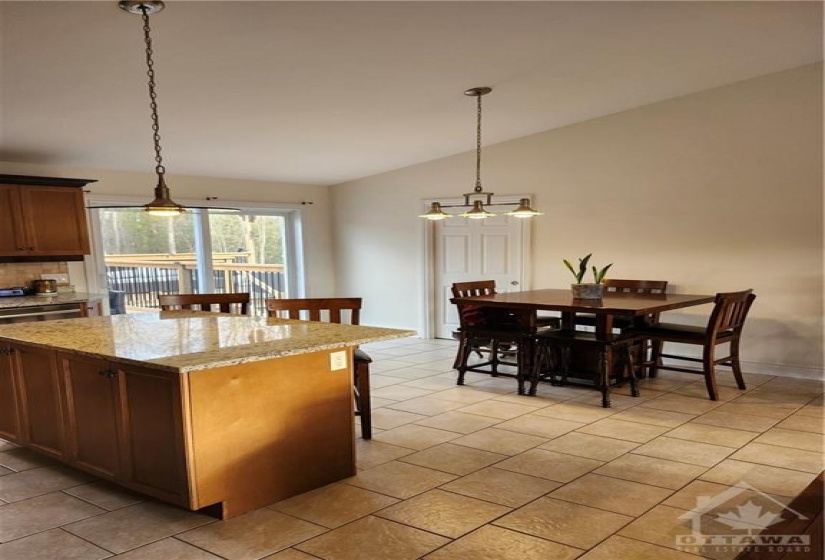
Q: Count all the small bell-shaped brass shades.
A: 3